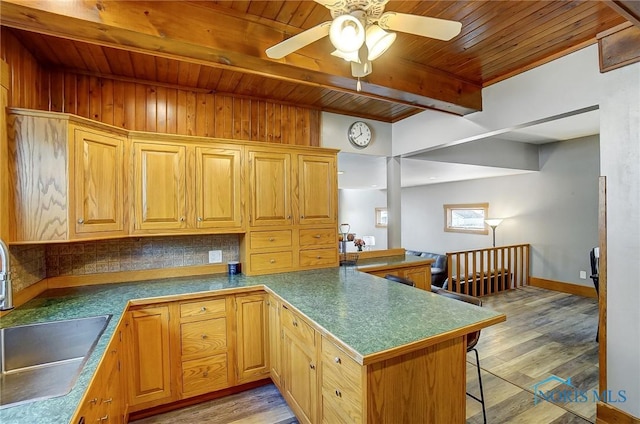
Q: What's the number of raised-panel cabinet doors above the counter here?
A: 5